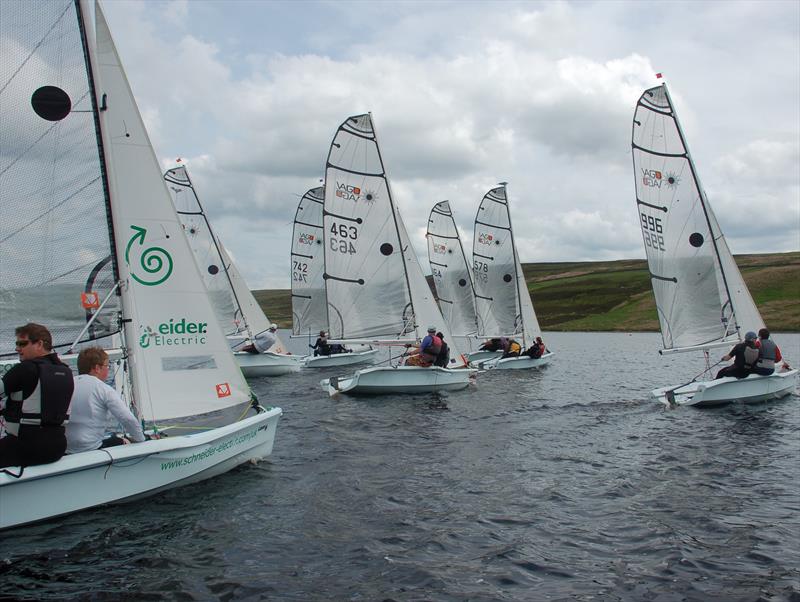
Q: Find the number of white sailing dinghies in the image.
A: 7